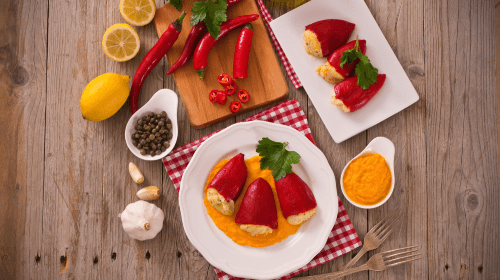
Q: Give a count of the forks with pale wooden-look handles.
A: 2